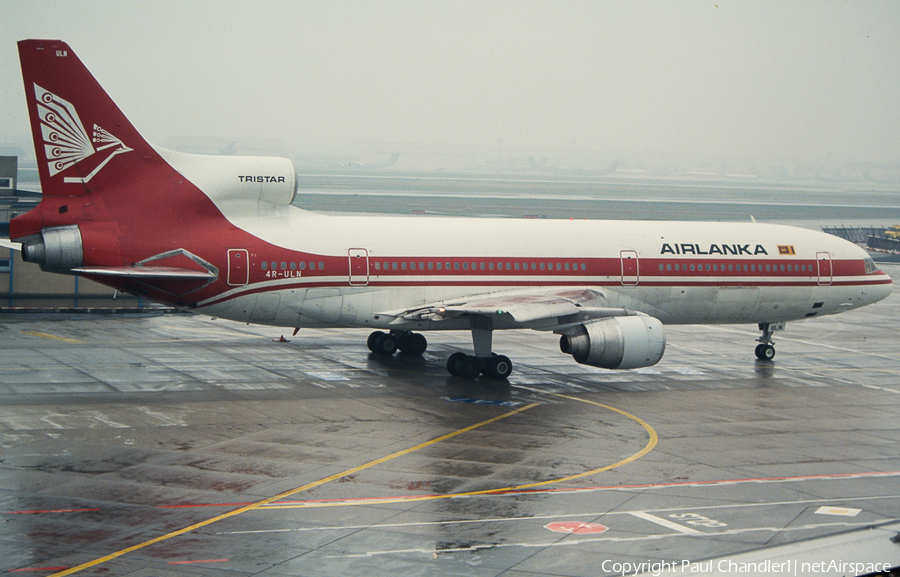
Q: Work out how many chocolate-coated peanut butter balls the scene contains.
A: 0